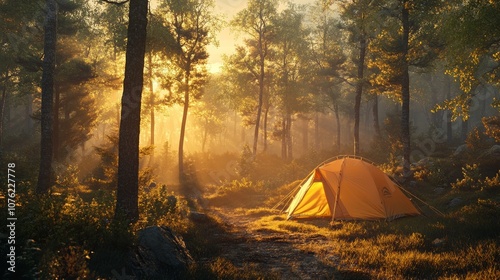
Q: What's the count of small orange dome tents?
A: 1